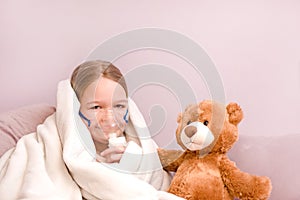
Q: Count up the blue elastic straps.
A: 2